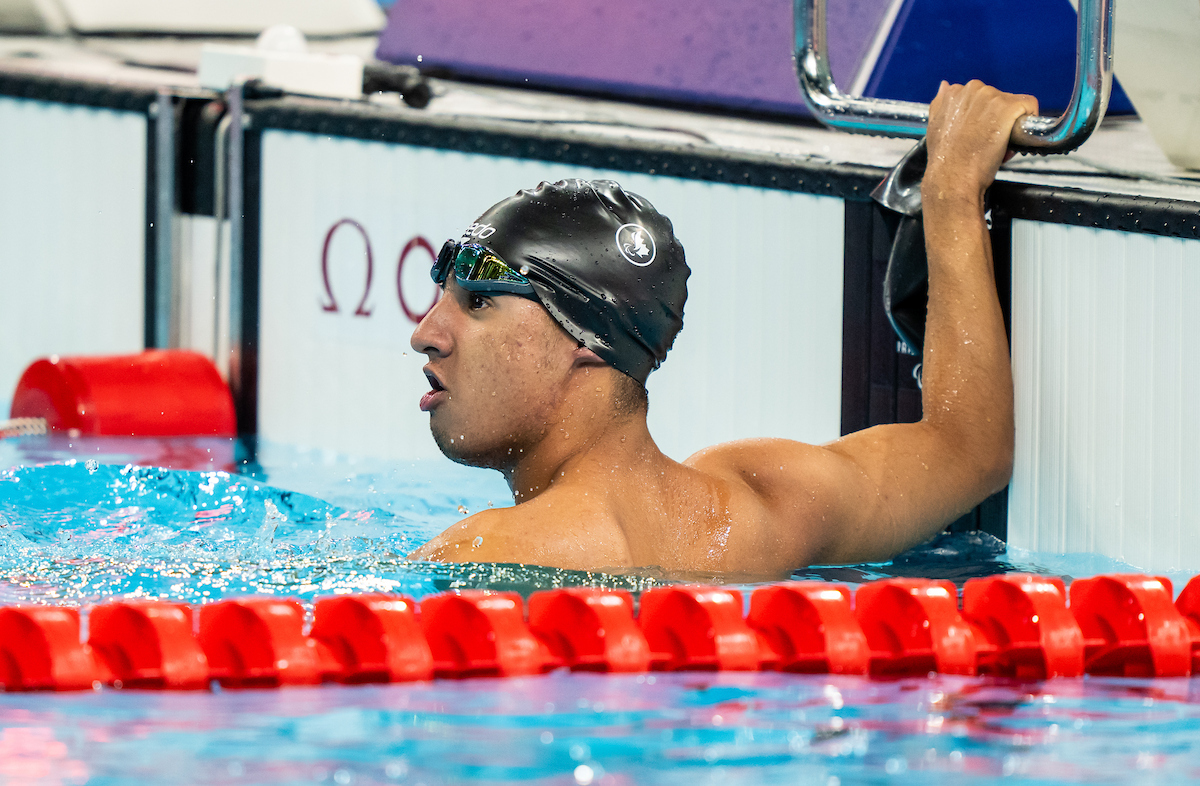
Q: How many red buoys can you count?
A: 13